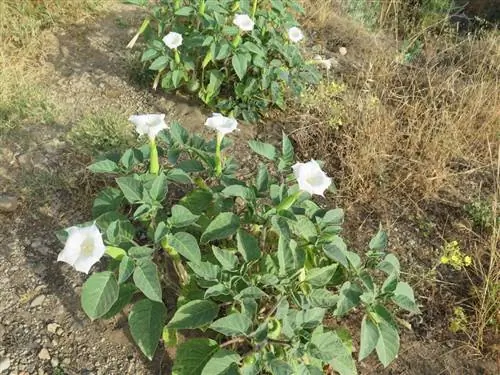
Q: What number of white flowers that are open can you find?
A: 7